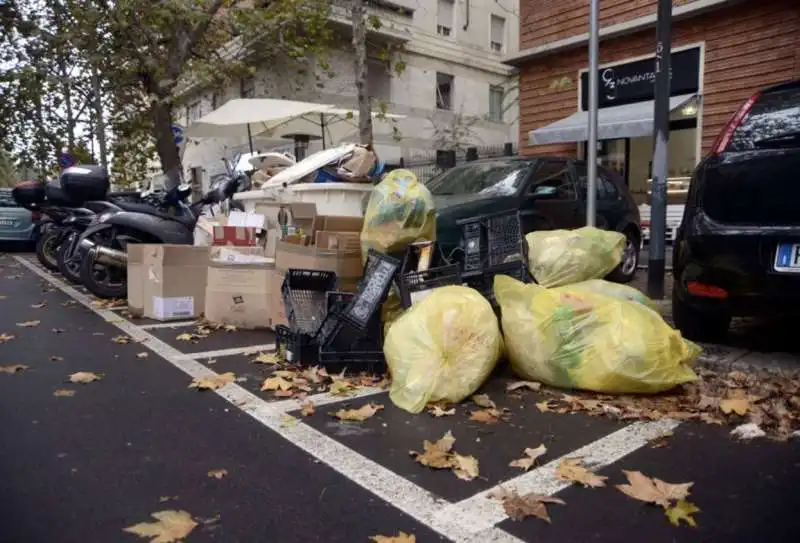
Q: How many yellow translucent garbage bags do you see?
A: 5